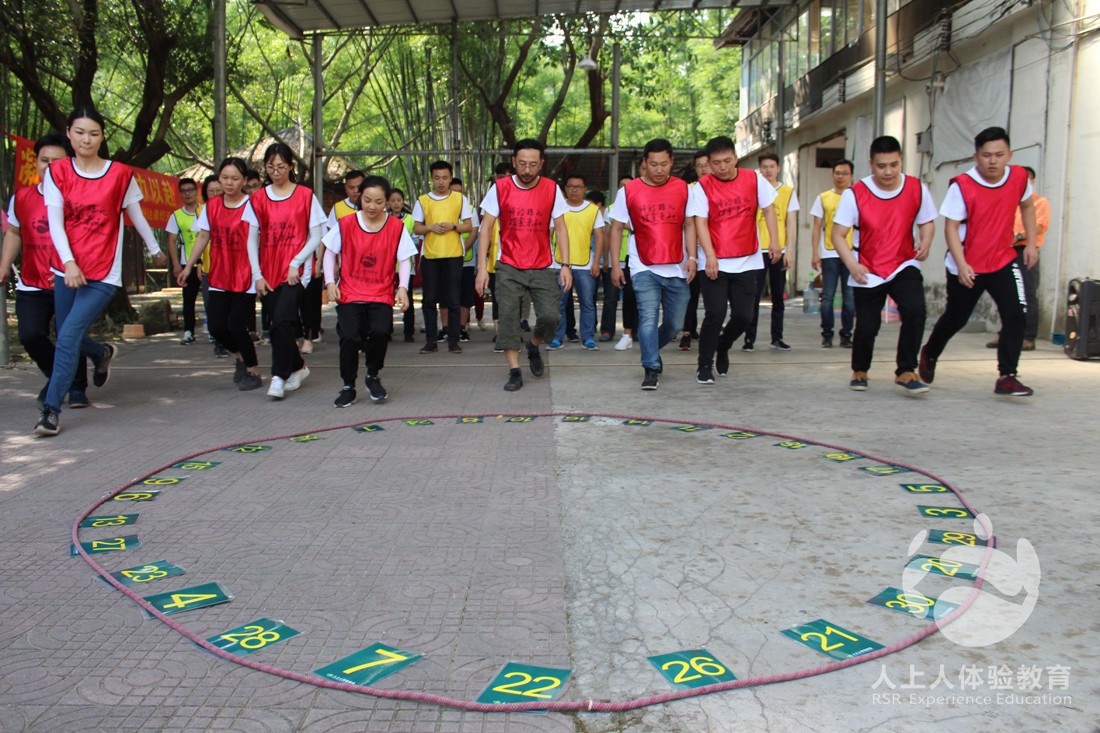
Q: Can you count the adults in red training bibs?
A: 10